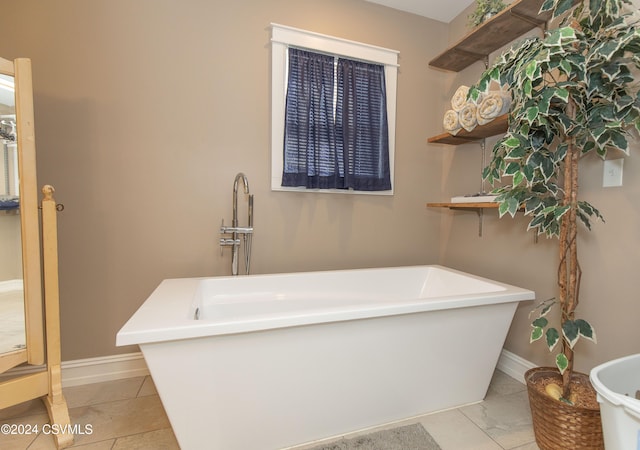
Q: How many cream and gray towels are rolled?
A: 4